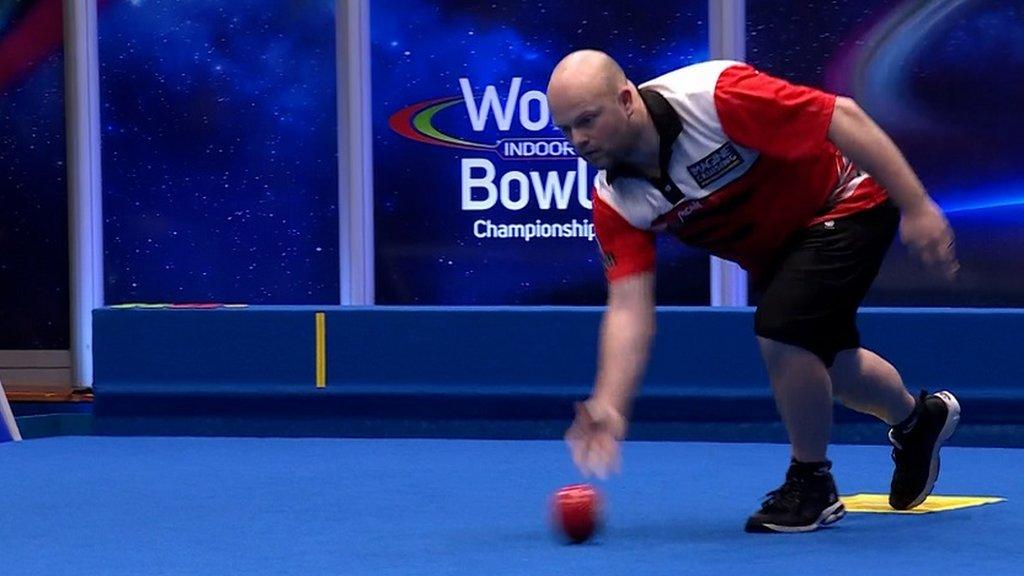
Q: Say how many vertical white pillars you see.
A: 3